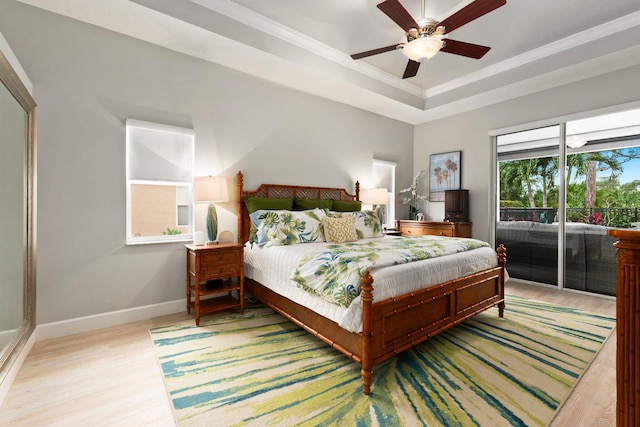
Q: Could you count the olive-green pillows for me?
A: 3